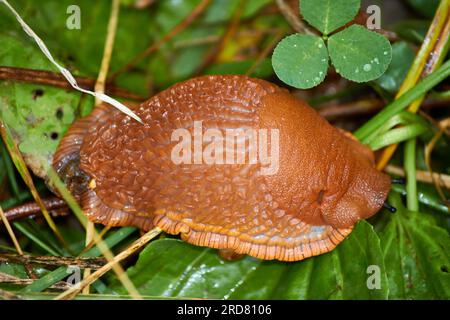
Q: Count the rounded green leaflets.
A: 3